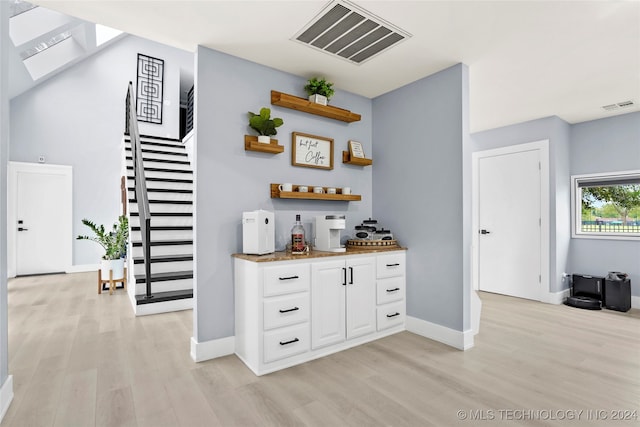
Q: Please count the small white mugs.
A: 5